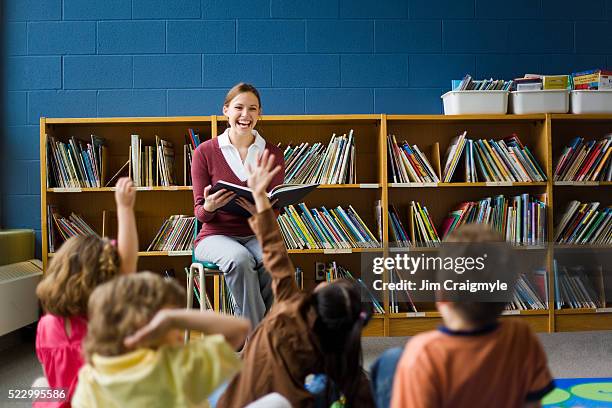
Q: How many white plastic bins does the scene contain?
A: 3